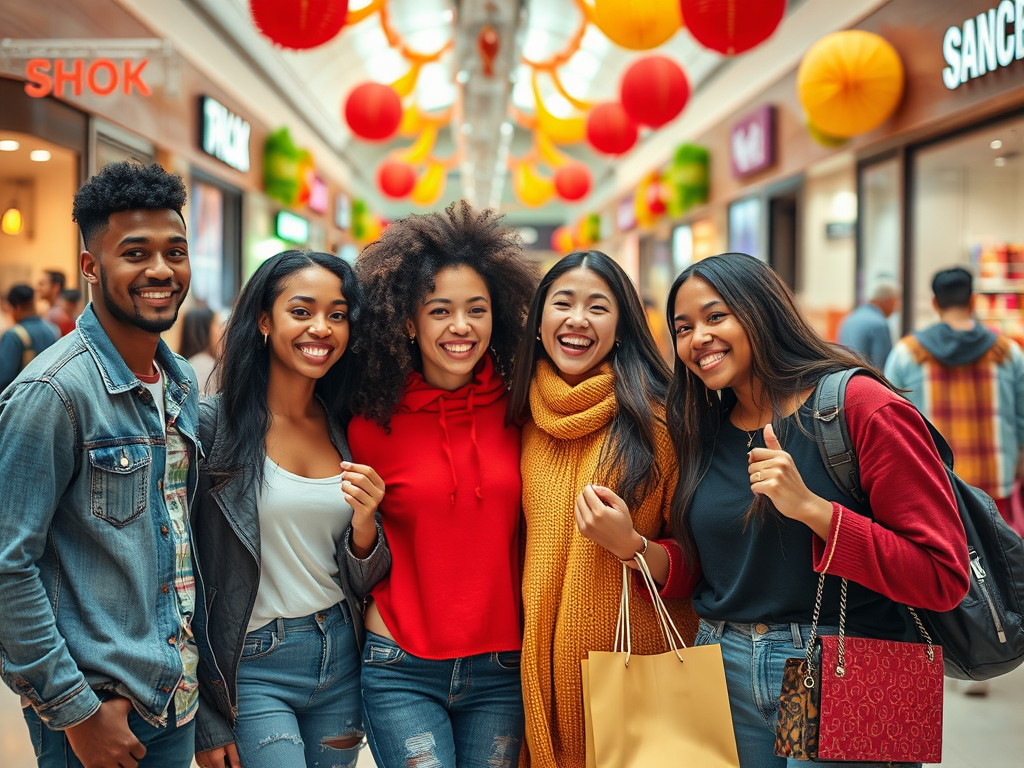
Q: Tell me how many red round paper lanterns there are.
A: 7